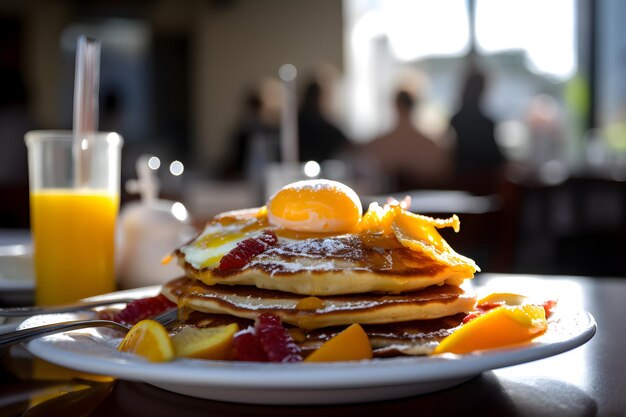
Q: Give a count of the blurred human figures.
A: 4